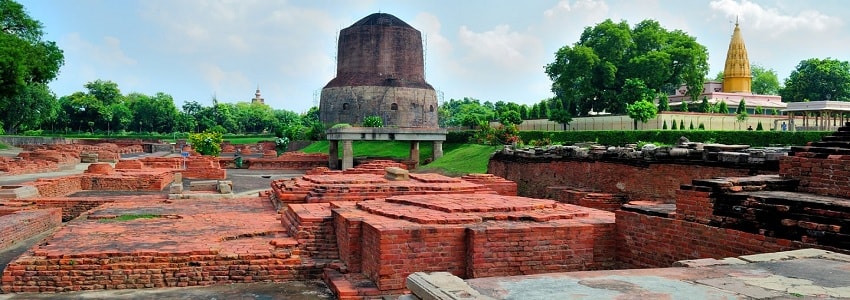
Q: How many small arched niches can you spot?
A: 3